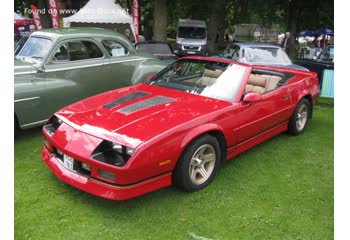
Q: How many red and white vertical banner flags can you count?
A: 3